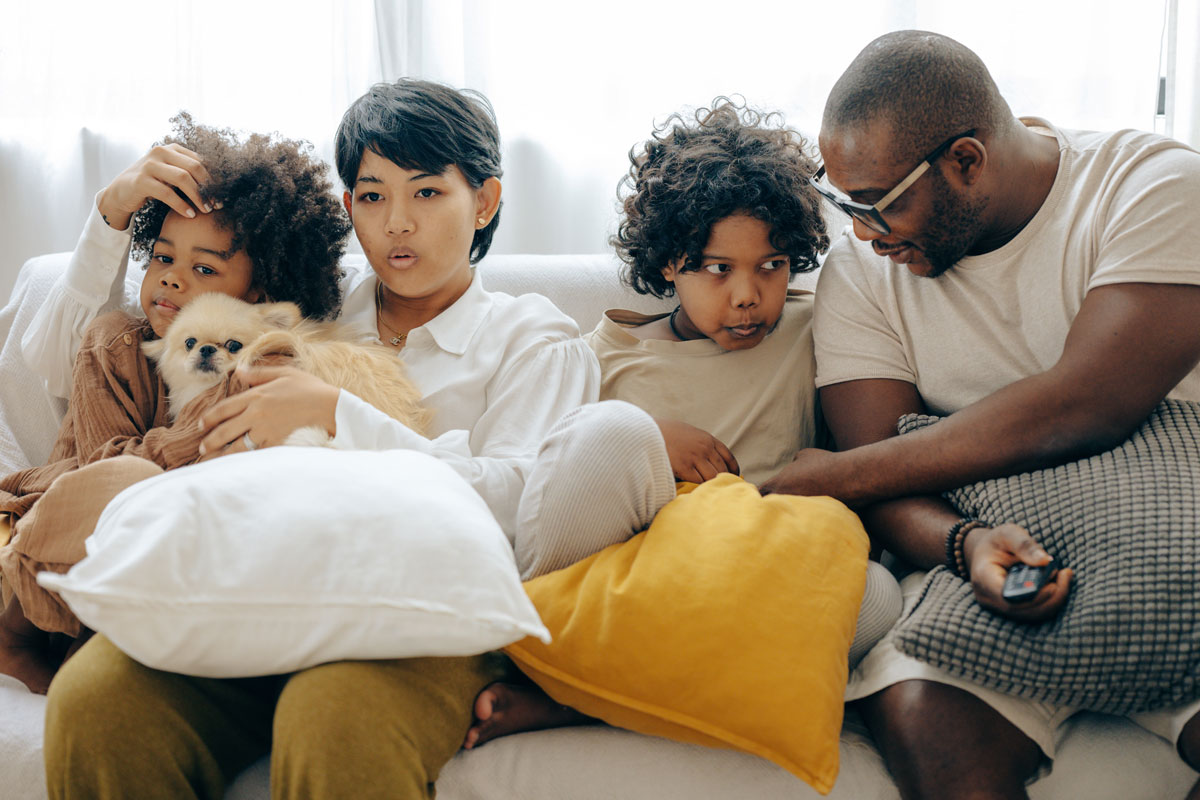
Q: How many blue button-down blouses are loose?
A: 0